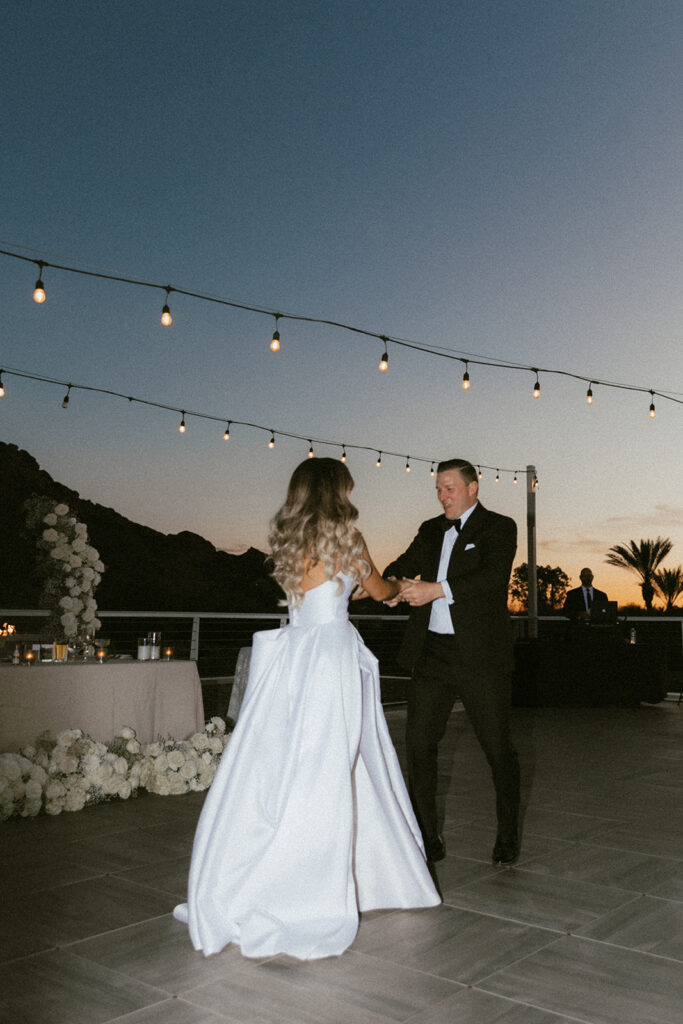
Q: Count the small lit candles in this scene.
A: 3